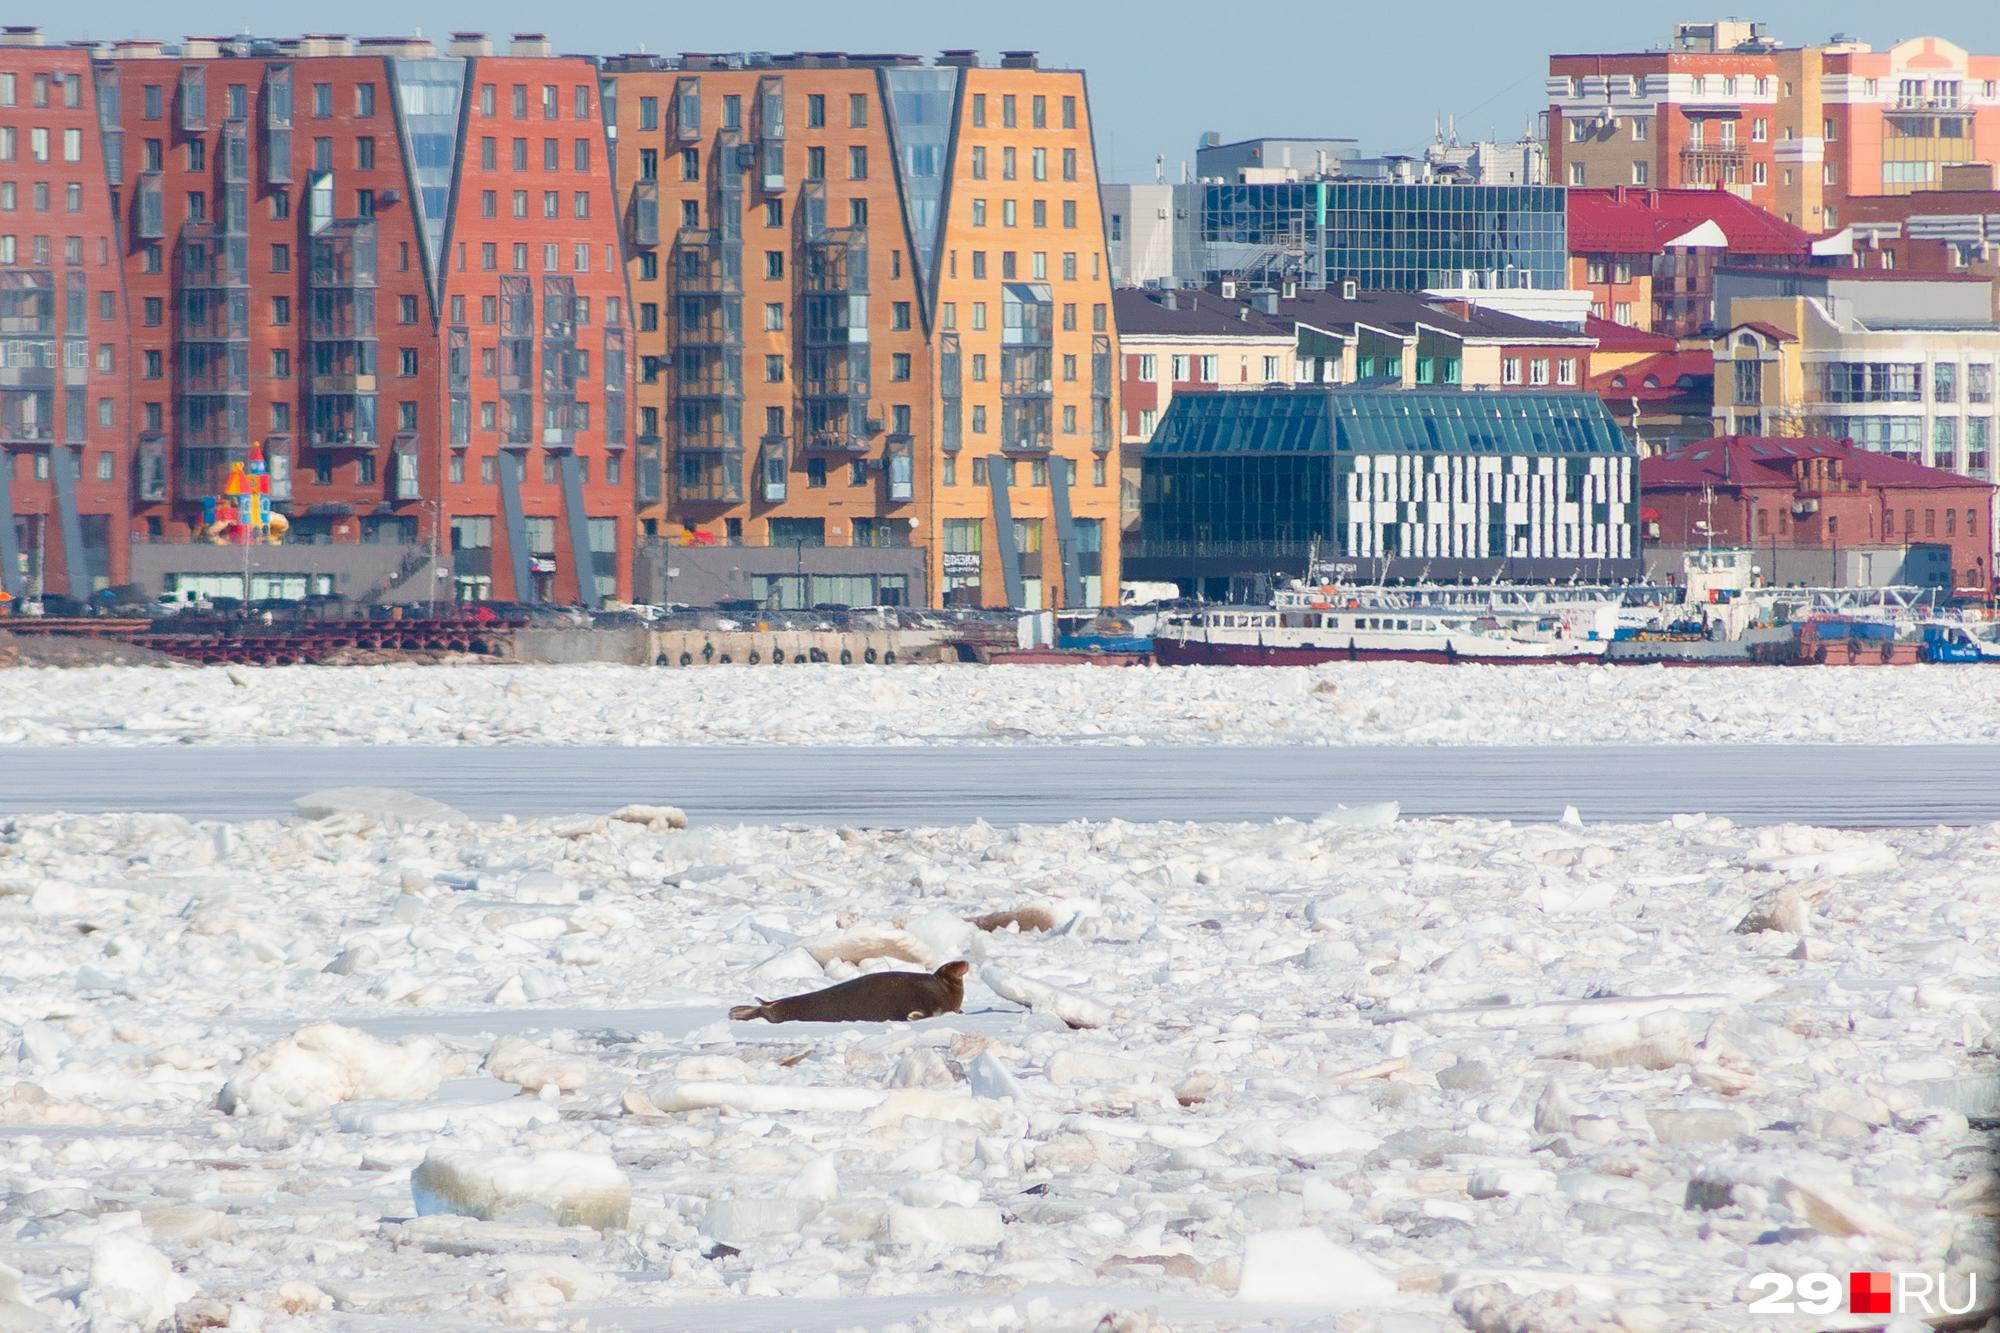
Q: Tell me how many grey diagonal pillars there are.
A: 6